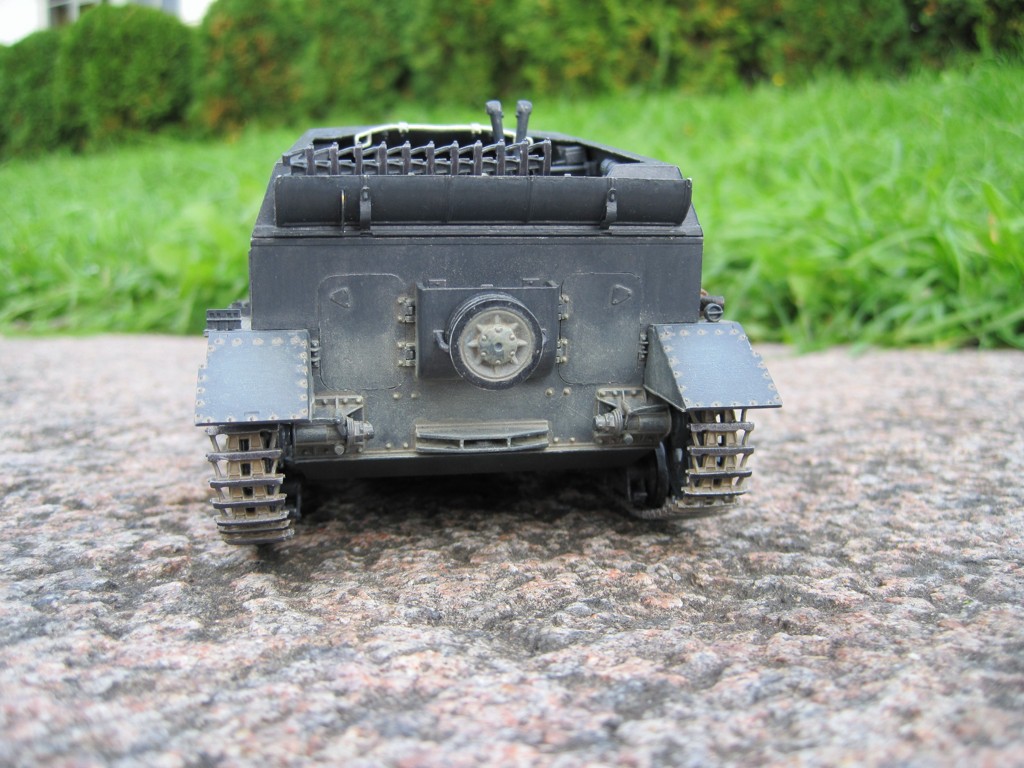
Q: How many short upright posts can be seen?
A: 11